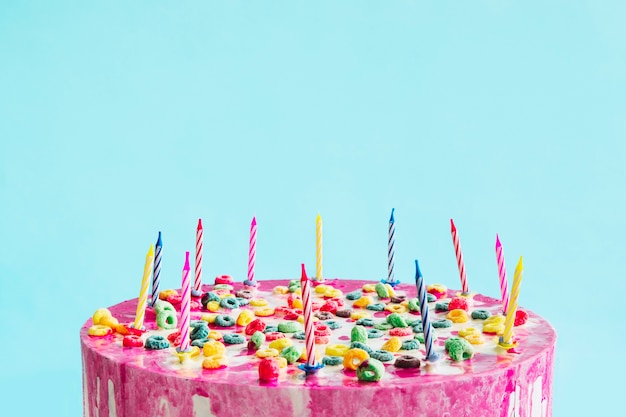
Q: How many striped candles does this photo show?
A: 12